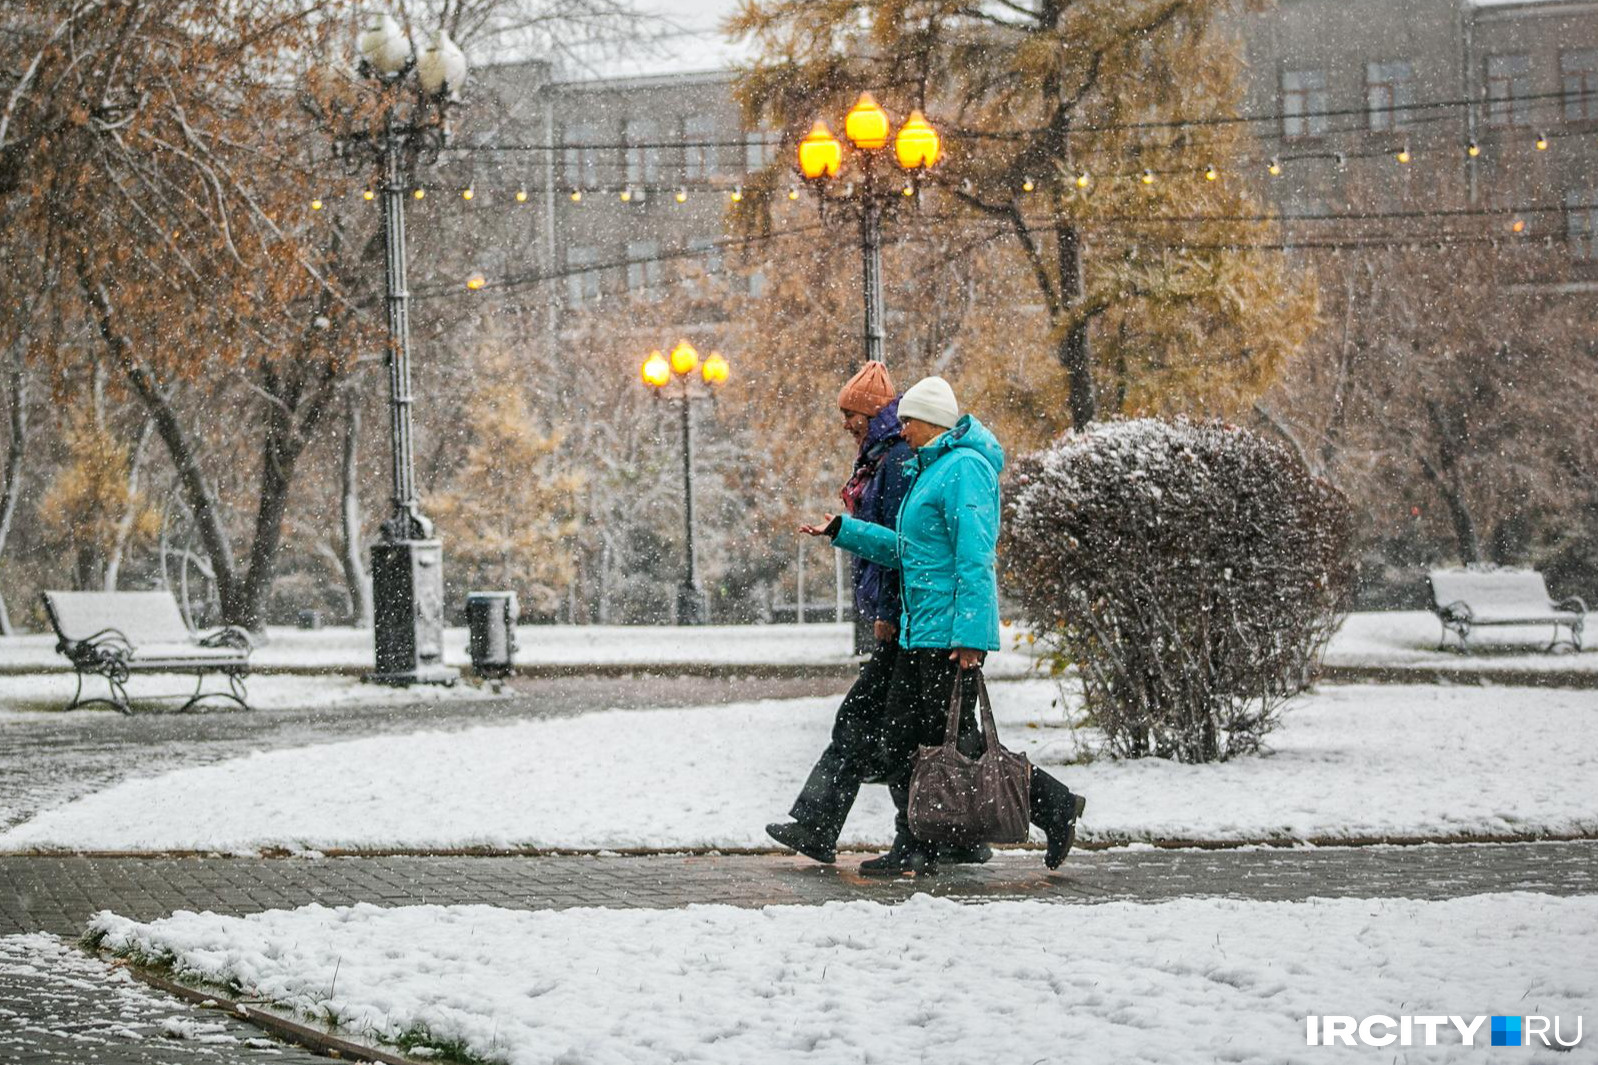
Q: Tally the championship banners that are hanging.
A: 0